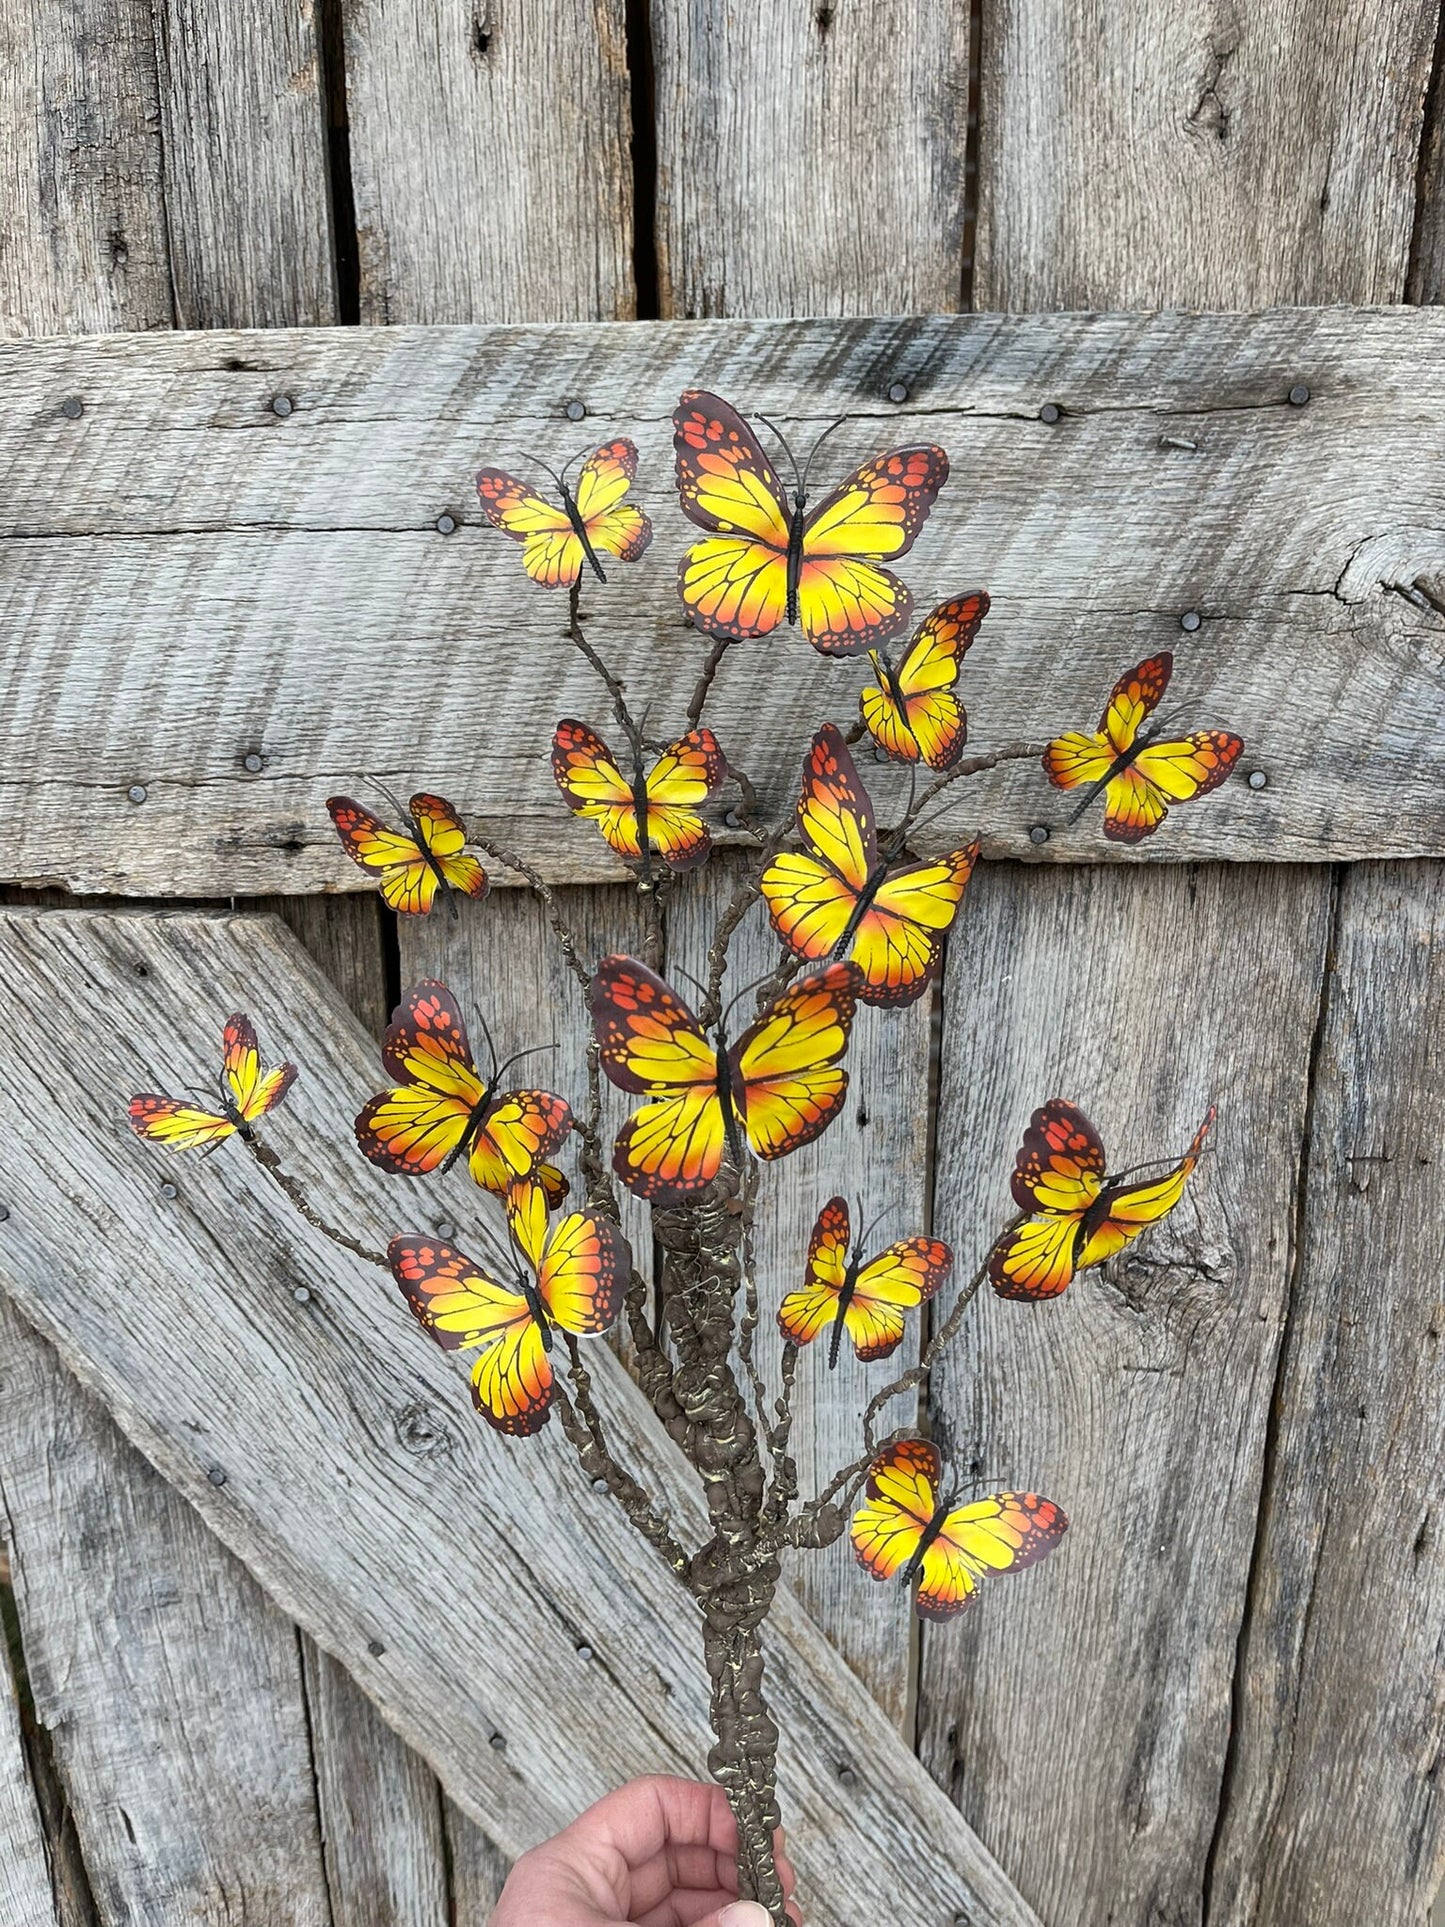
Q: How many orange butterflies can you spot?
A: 14